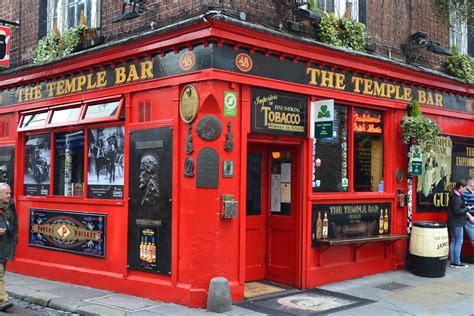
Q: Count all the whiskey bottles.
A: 8